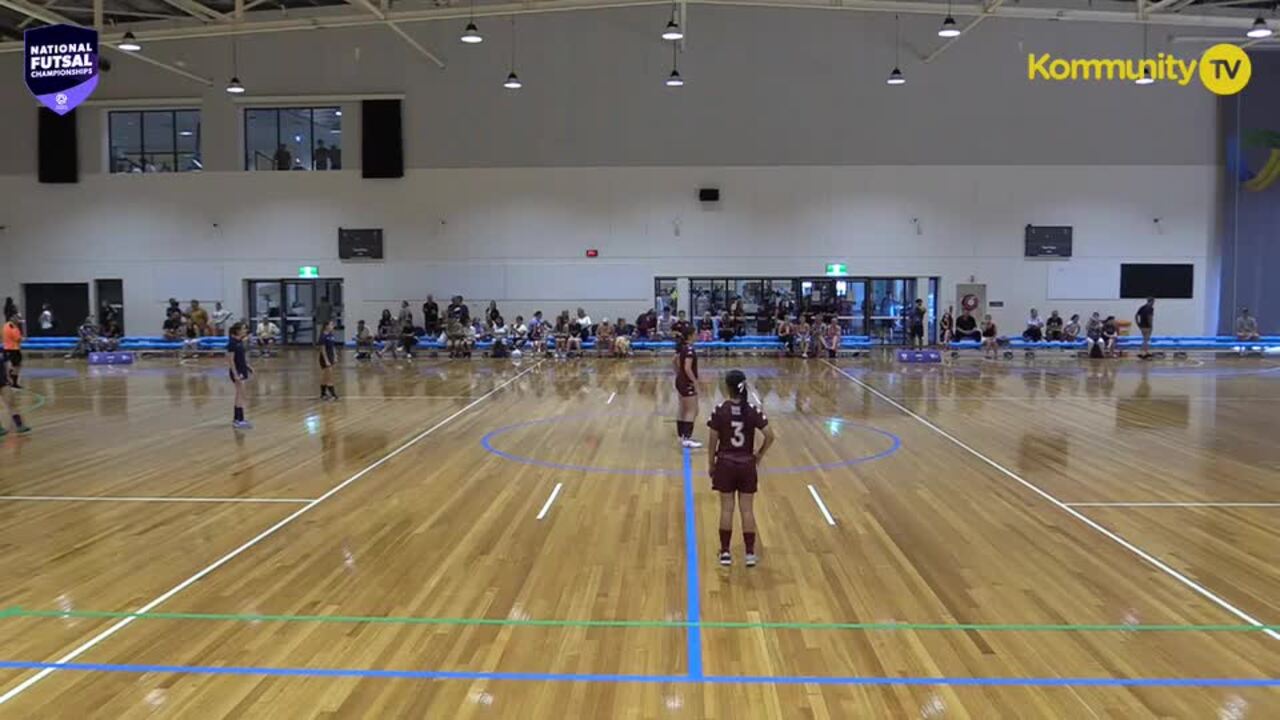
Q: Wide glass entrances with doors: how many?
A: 2